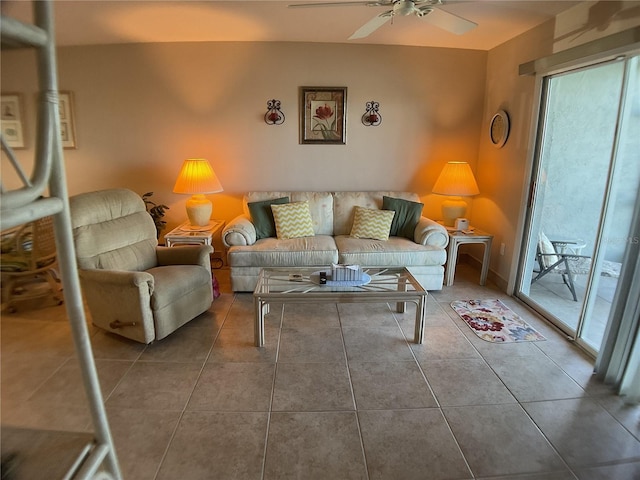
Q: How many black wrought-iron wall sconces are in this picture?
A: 2